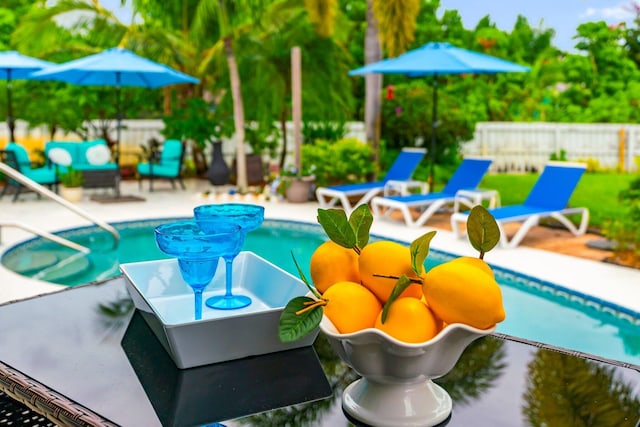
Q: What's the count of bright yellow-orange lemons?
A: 6